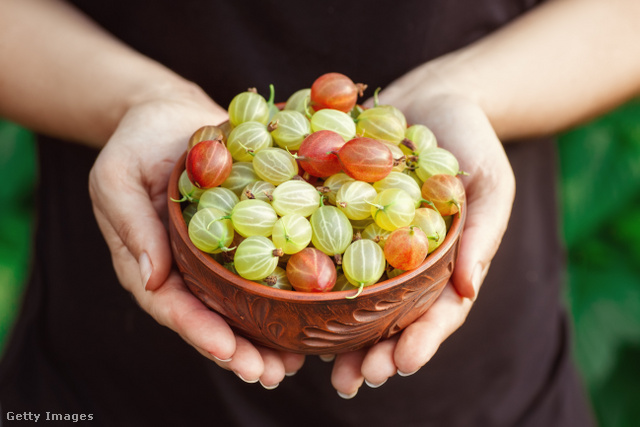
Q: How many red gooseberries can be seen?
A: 7